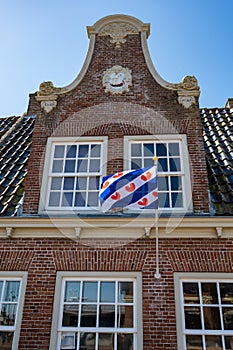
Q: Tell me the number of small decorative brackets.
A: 4